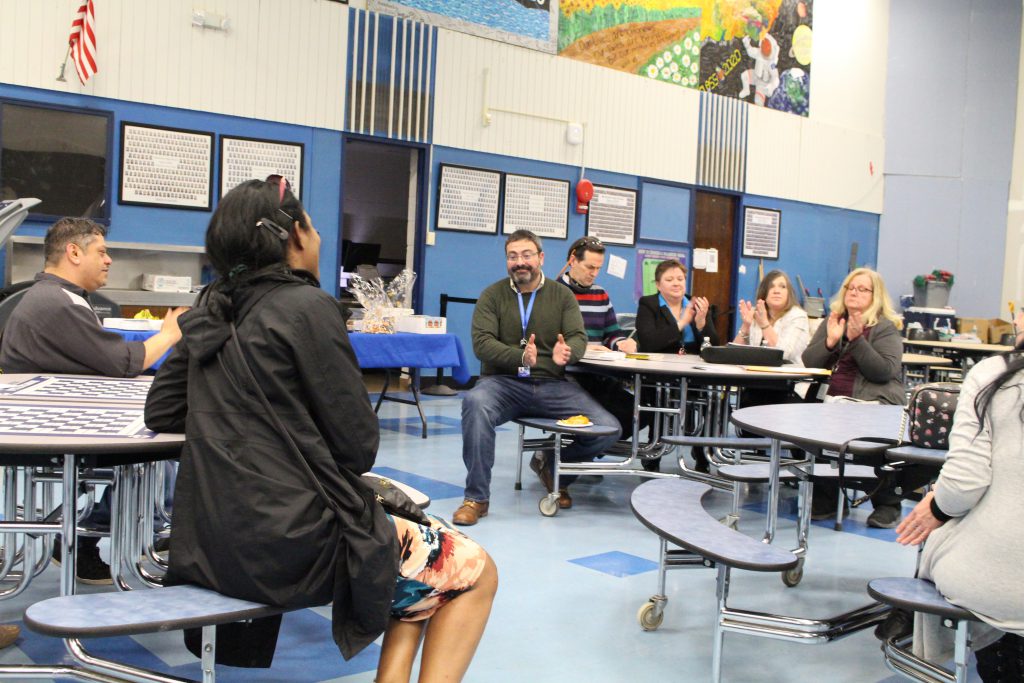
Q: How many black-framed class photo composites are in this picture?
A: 6